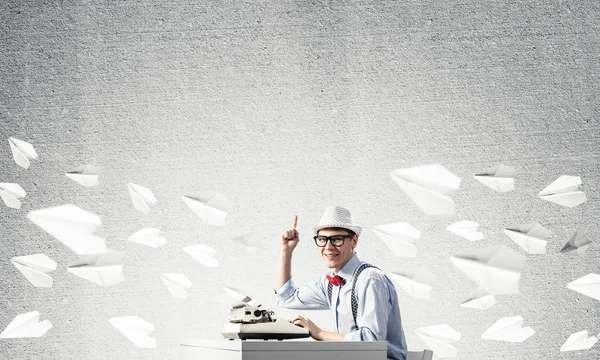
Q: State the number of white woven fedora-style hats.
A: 1